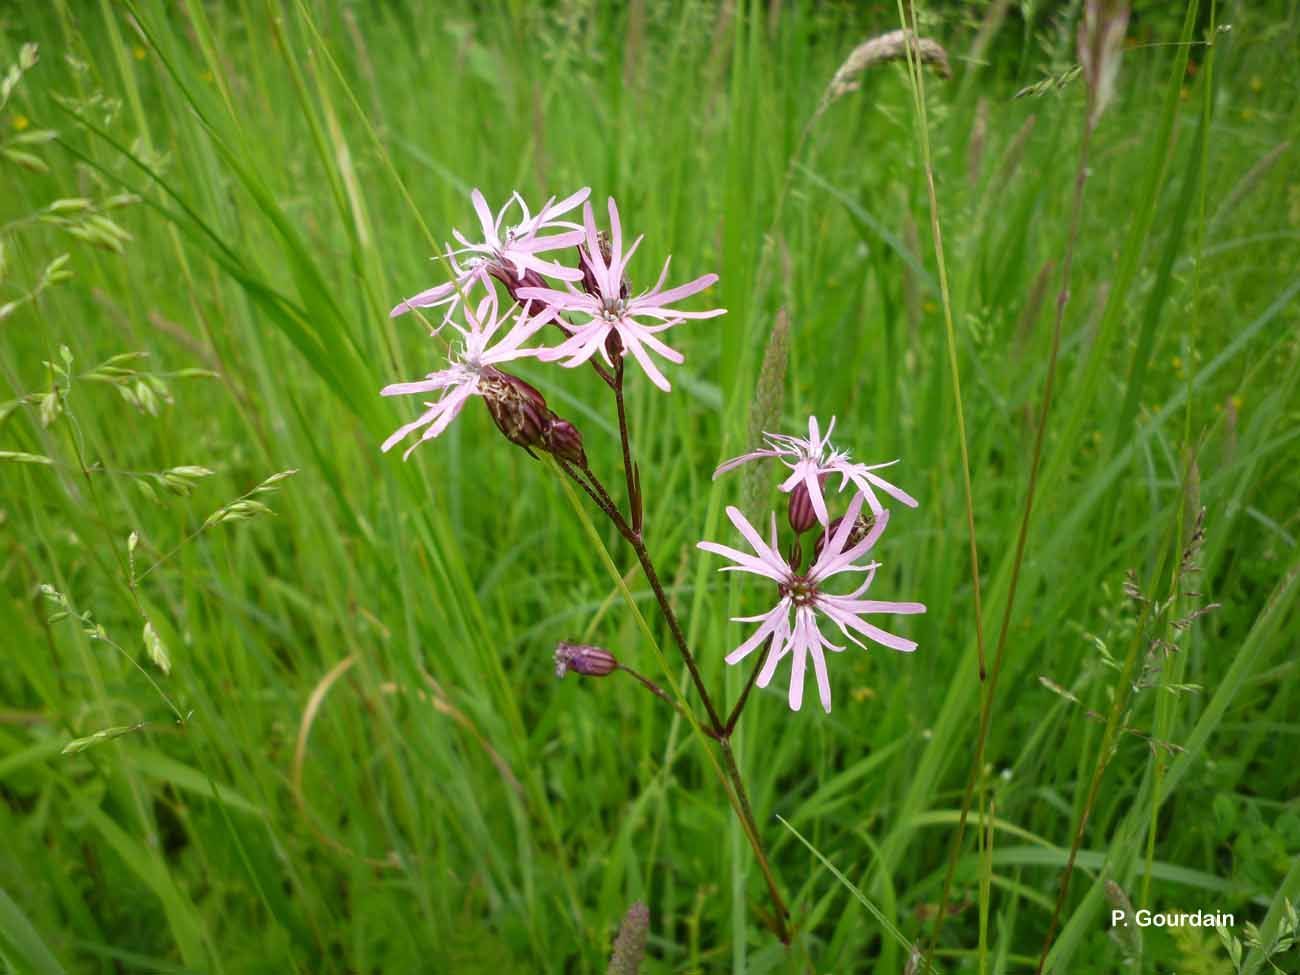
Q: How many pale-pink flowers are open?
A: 5